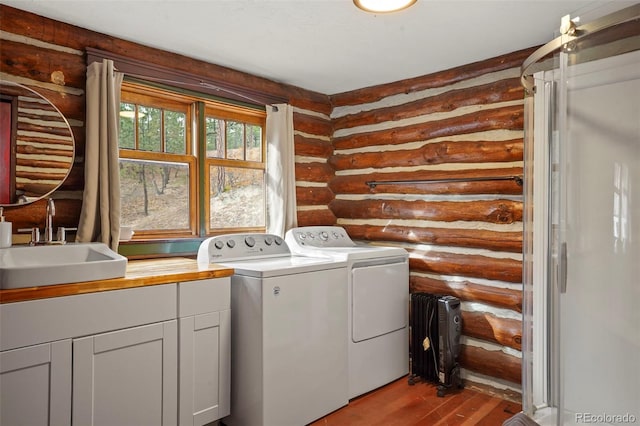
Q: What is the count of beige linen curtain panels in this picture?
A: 2